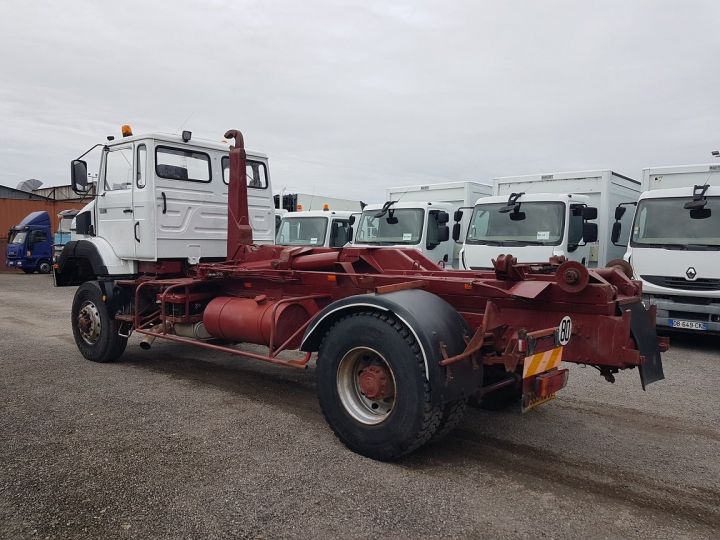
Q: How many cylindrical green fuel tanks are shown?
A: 0